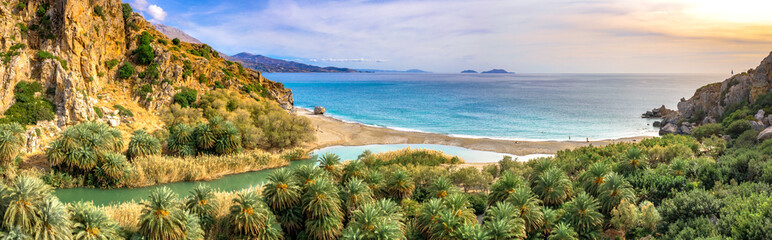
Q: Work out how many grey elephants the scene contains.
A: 0